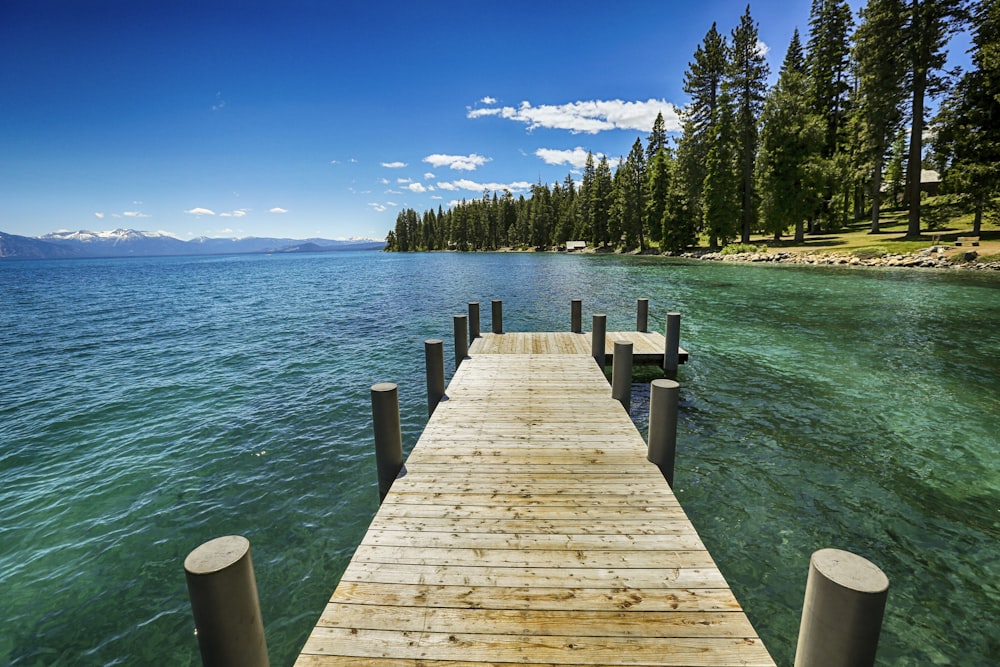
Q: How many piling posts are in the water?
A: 13